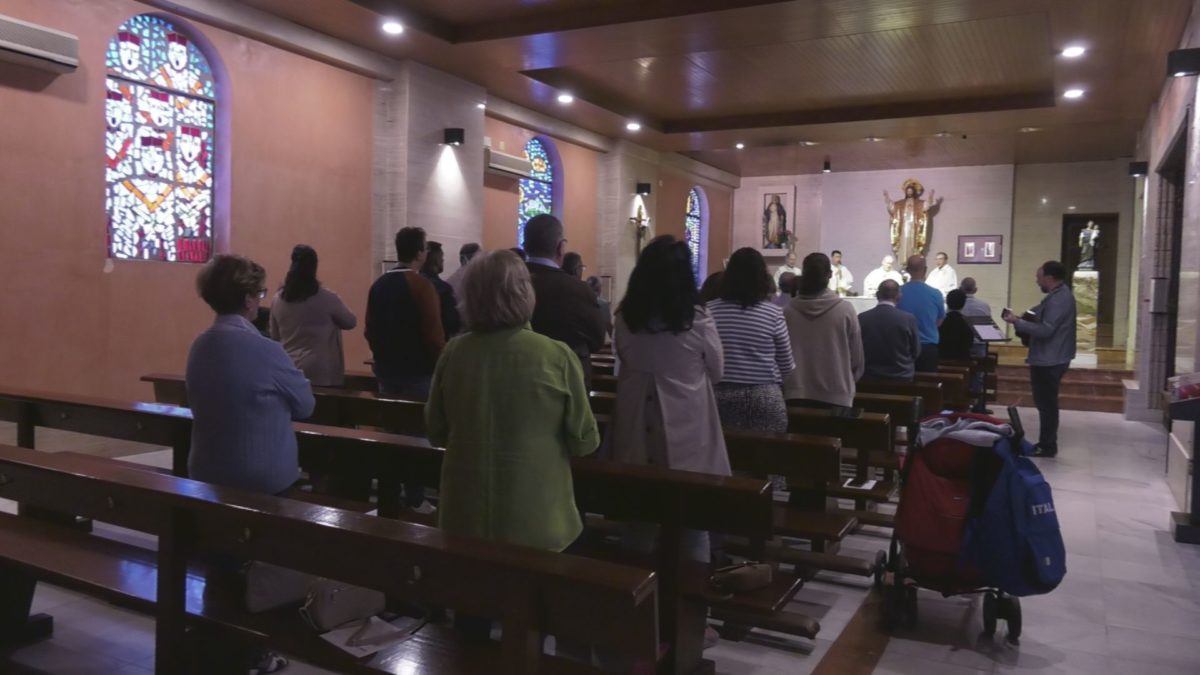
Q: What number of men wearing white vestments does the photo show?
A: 4